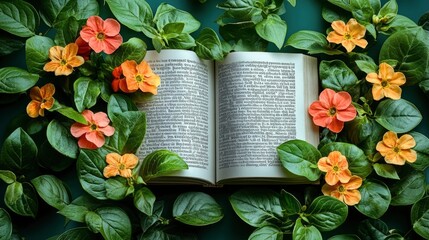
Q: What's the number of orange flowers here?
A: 9